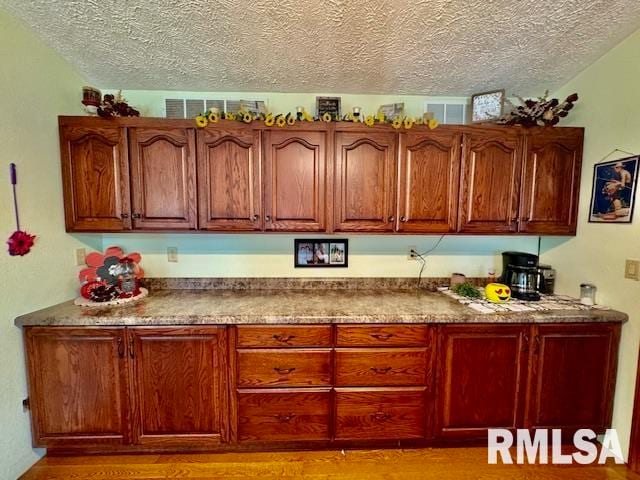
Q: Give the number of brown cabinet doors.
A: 12